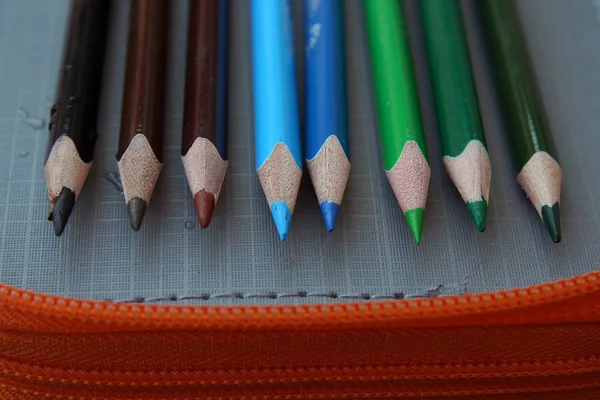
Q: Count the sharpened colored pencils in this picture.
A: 8